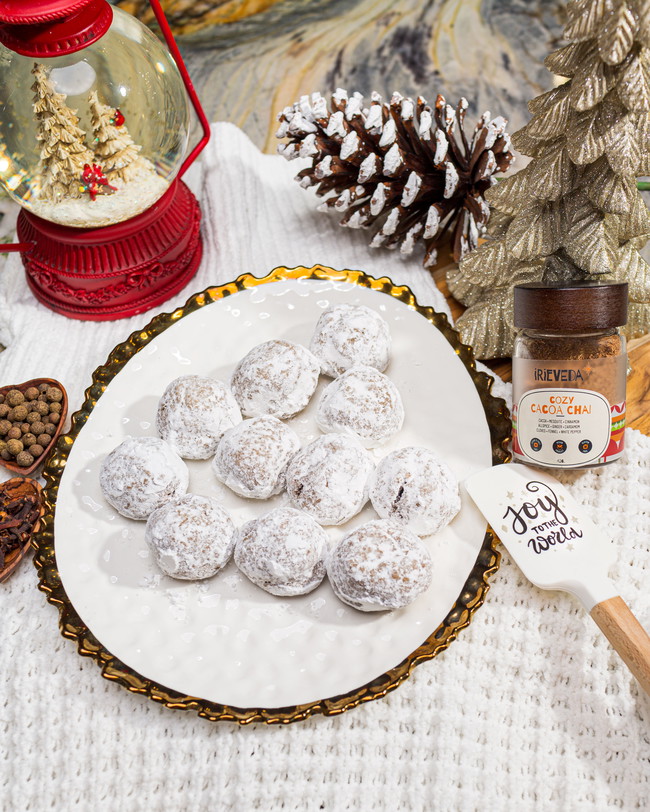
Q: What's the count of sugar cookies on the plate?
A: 11